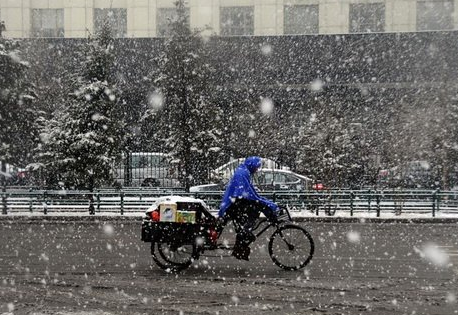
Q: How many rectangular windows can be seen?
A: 7